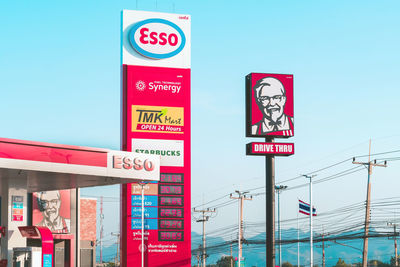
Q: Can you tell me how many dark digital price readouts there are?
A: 6